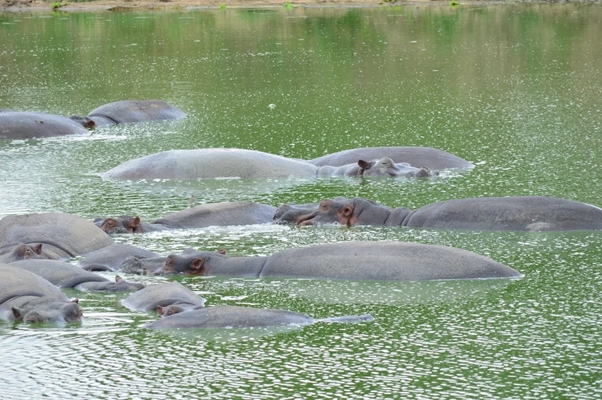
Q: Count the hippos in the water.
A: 13